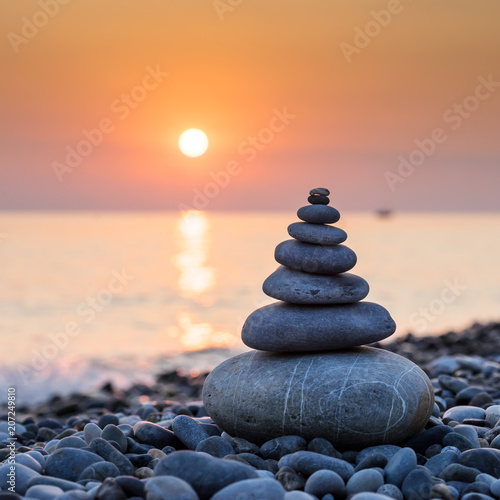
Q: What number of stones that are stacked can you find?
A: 8